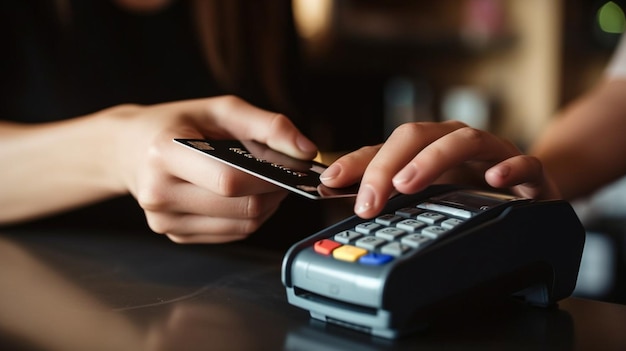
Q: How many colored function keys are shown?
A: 3